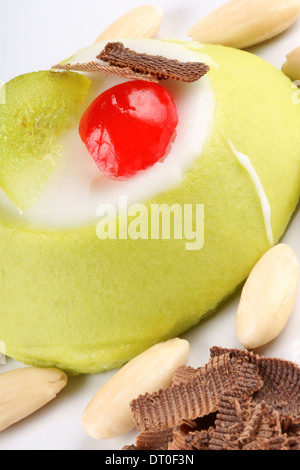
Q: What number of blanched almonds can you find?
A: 6